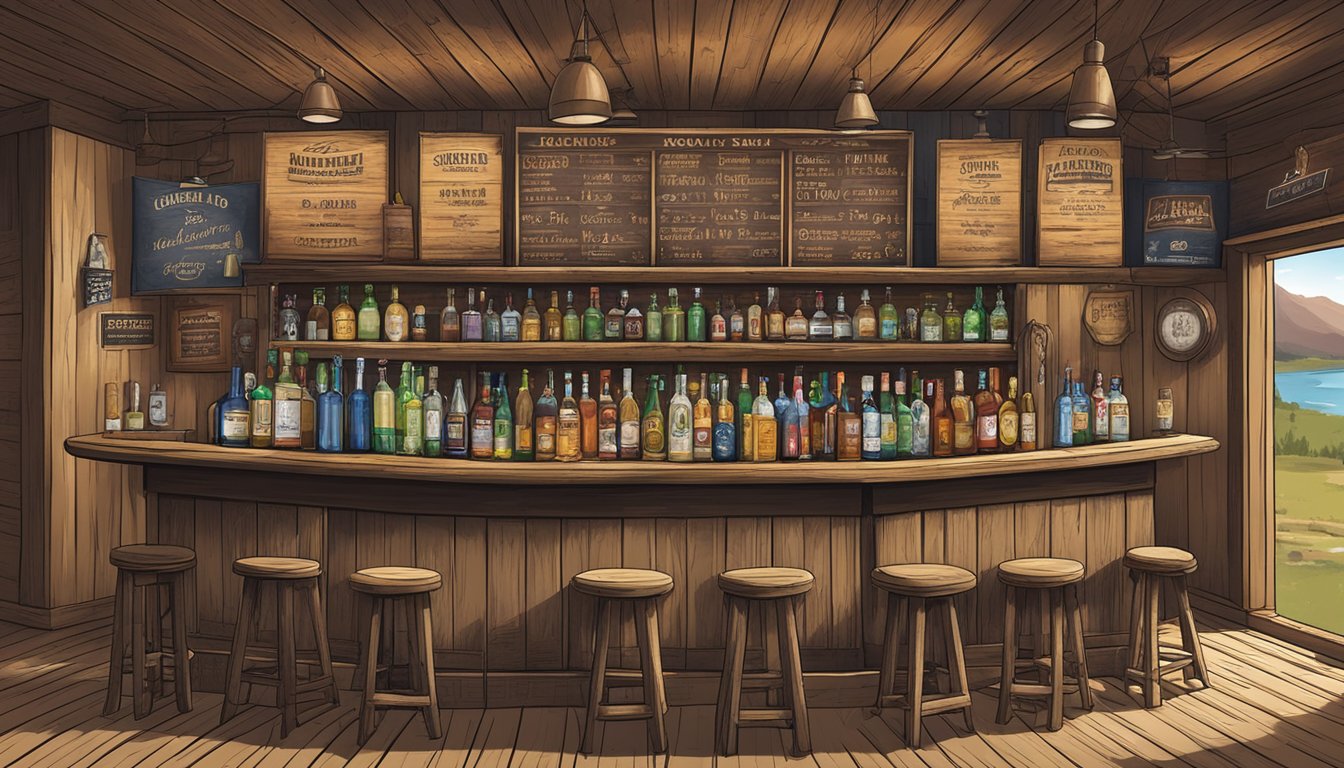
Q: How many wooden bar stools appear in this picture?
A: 8